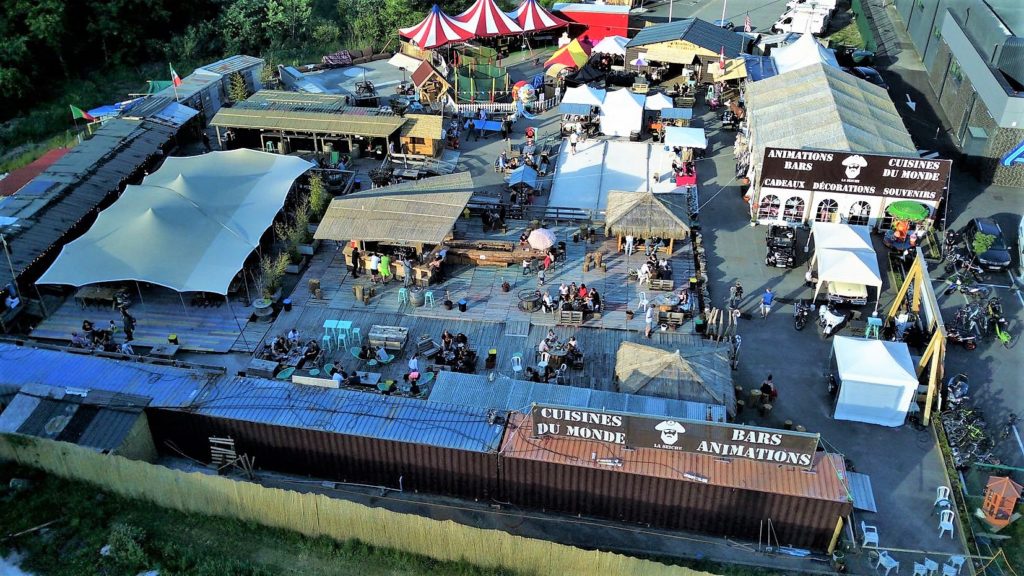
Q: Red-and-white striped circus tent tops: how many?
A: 3